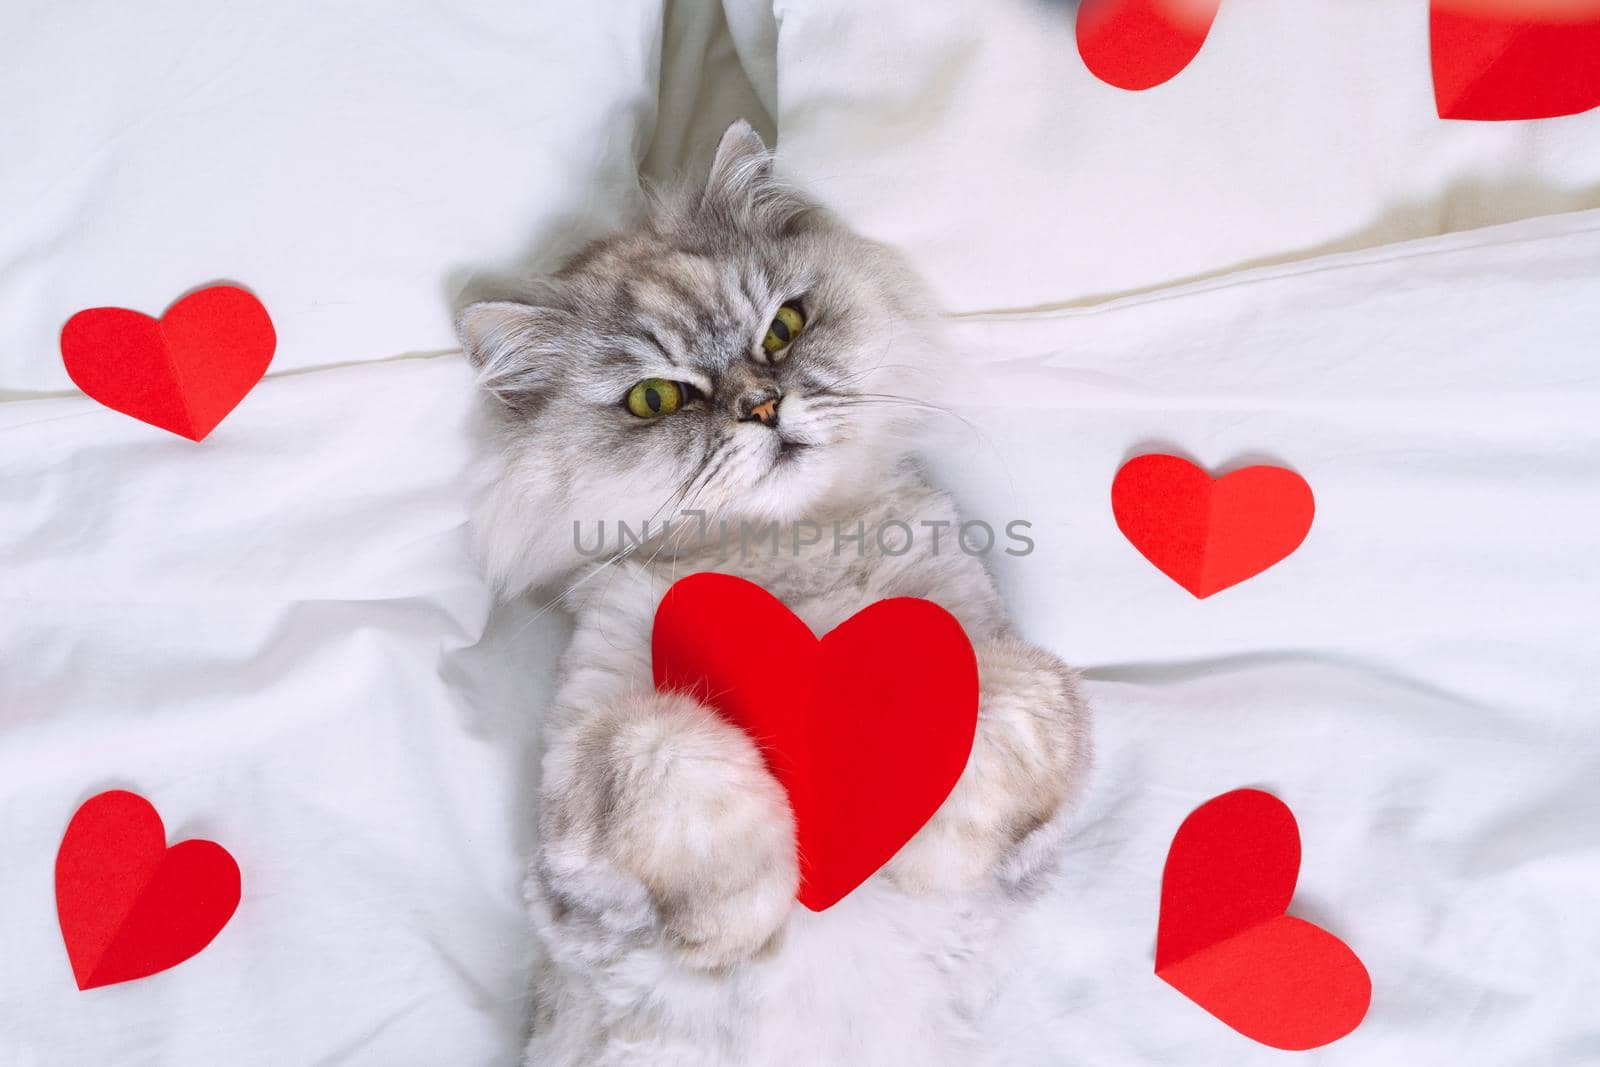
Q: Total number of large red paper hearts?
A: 1